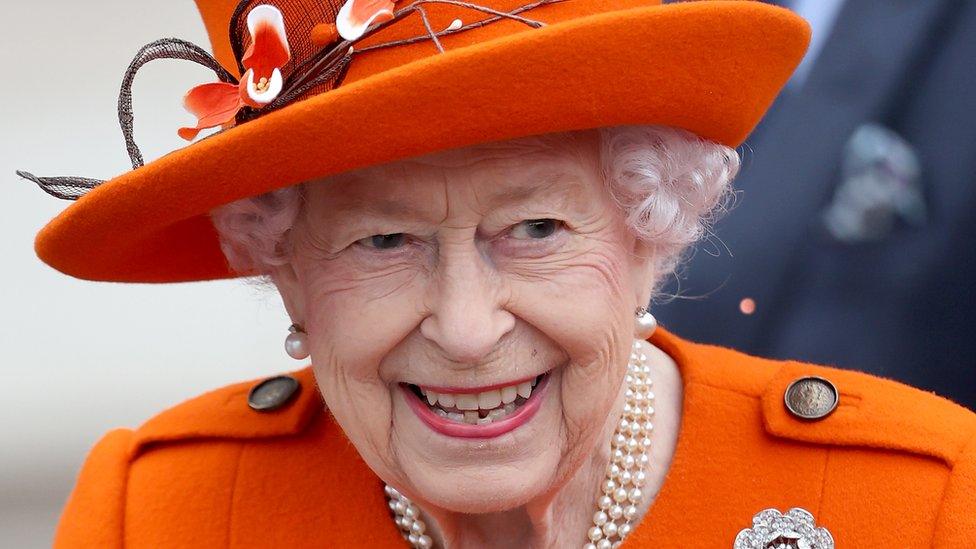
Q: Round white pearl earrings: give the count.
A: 2